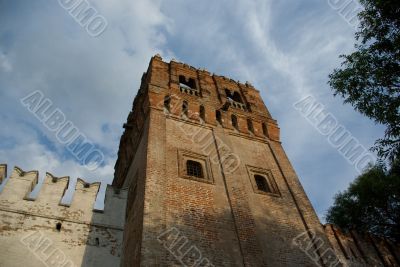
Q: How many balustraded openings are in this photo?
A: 2